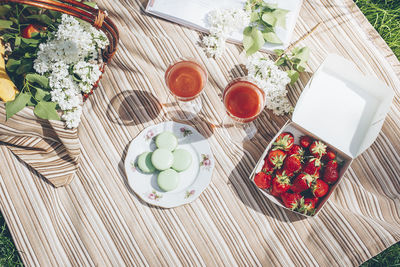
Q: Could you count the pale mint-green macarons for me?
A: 5